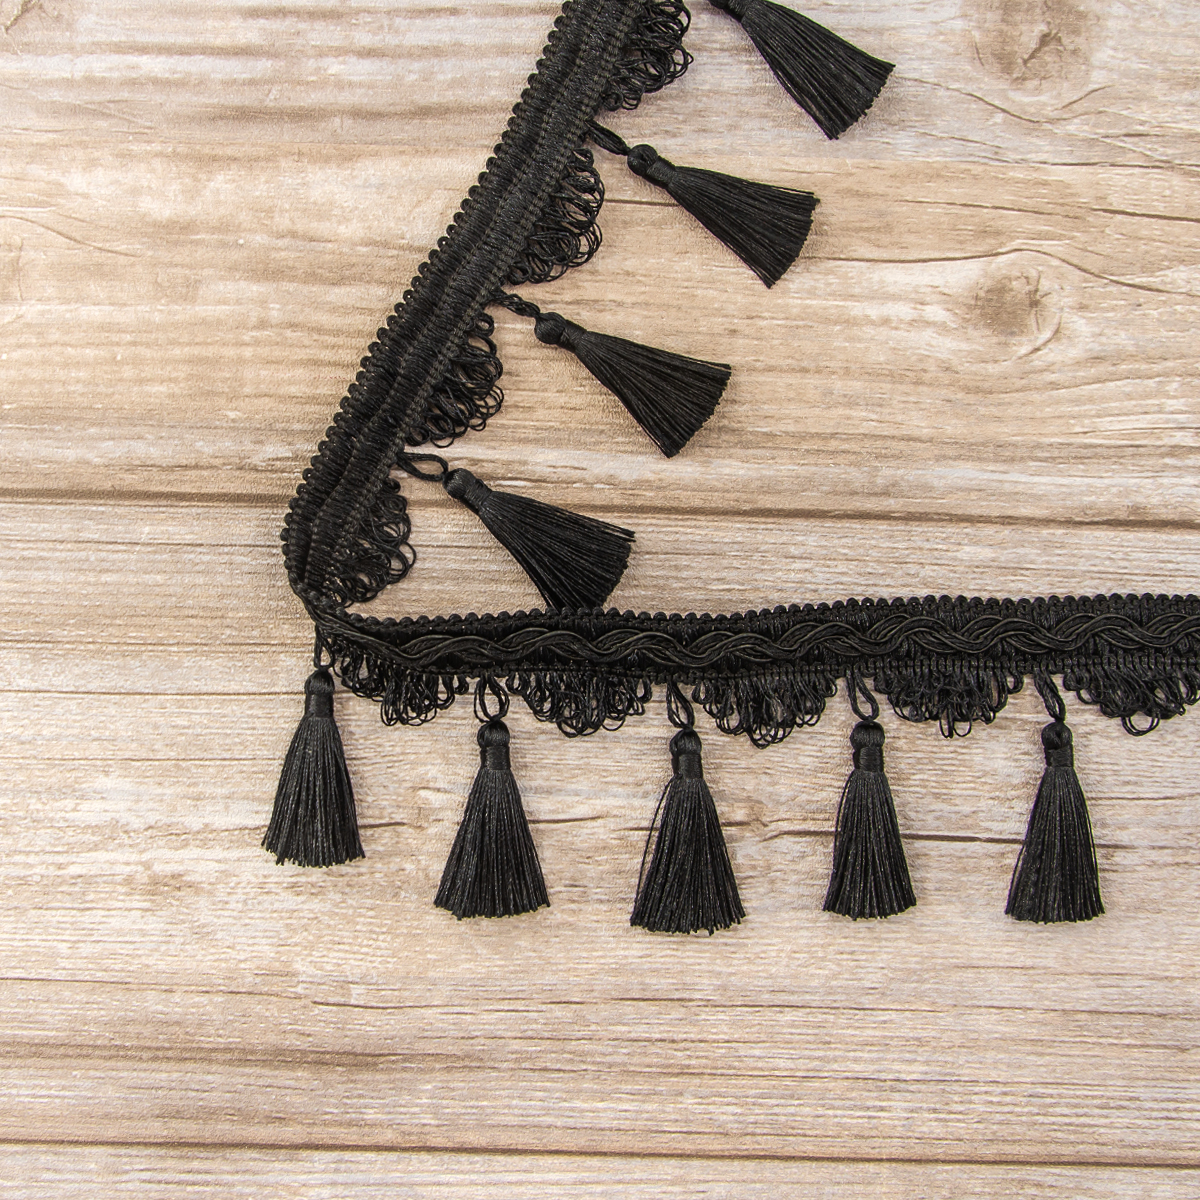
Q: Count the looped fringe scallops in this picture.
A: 9